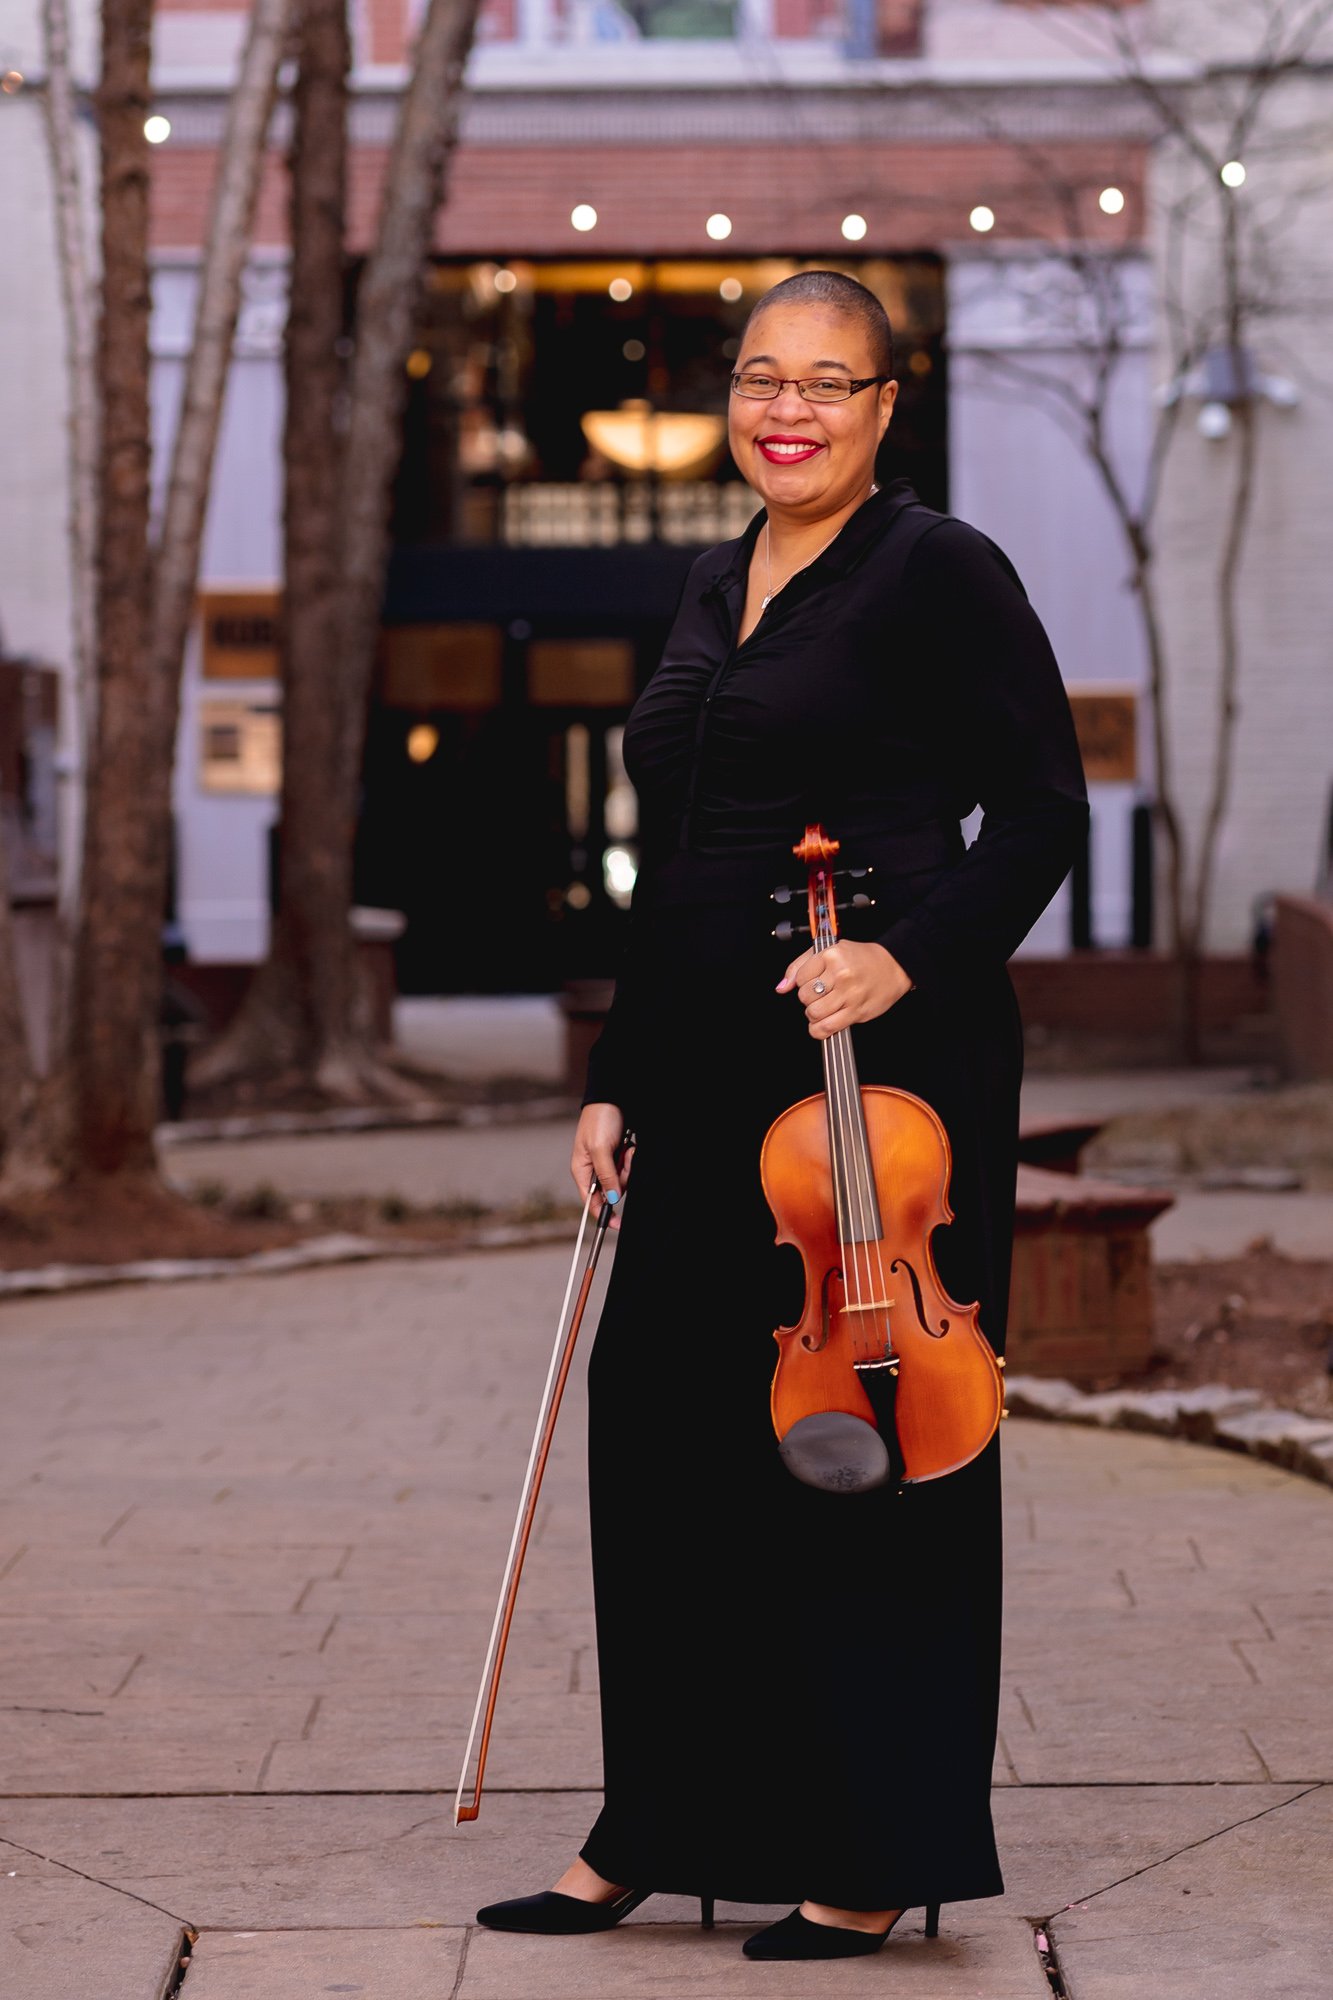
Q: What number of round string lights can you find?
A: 7